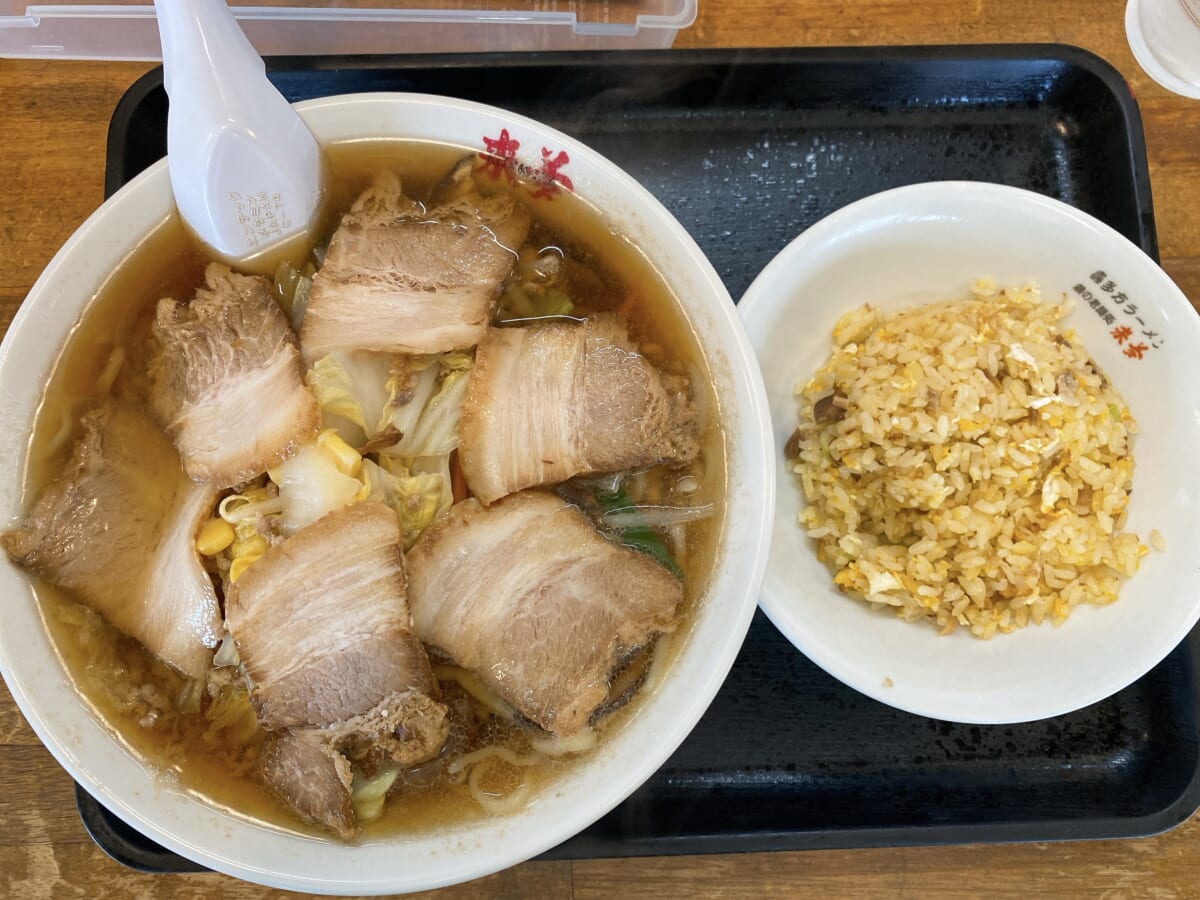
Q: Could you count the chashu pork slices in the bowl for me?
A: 6